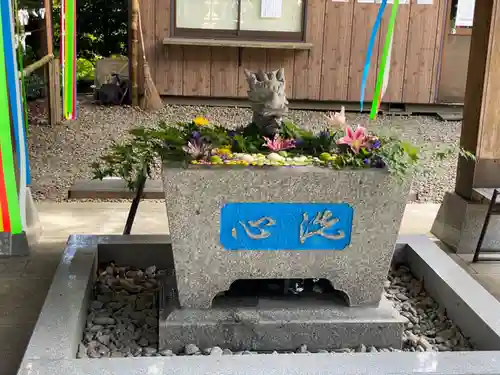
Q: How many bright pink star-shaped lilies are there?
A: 2